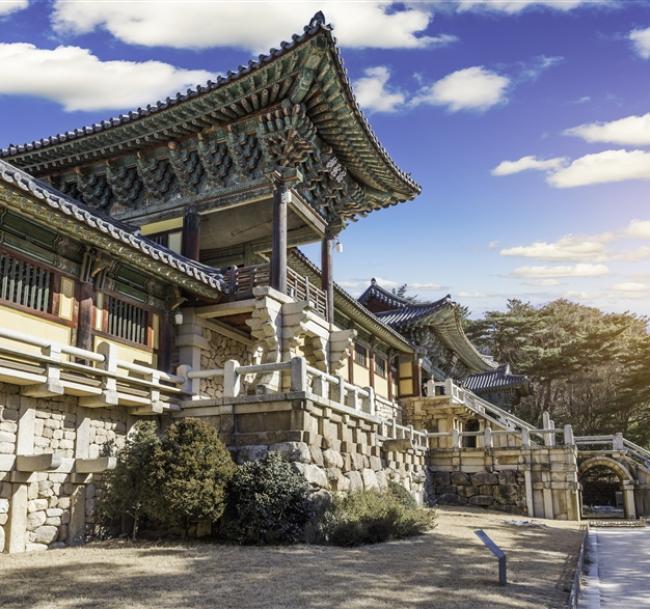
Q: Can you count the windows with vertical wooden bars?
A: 4